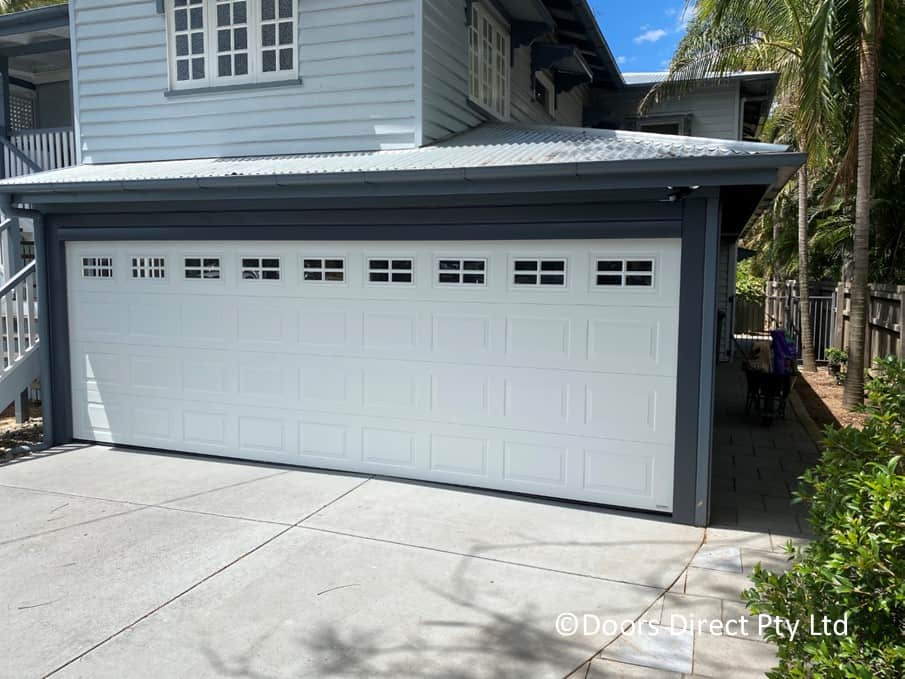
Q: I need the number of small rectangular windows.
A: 9